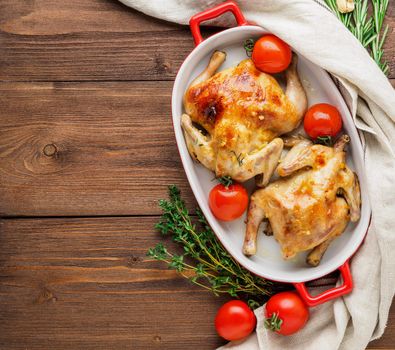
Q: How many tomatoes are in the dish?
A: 3